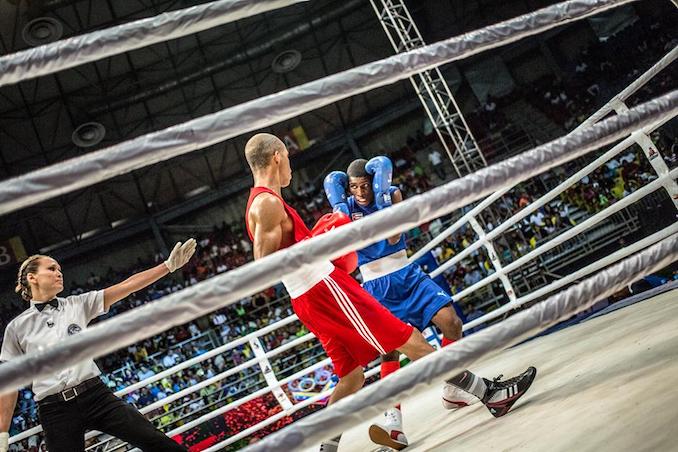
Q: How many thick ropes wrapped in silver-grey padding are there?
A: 4